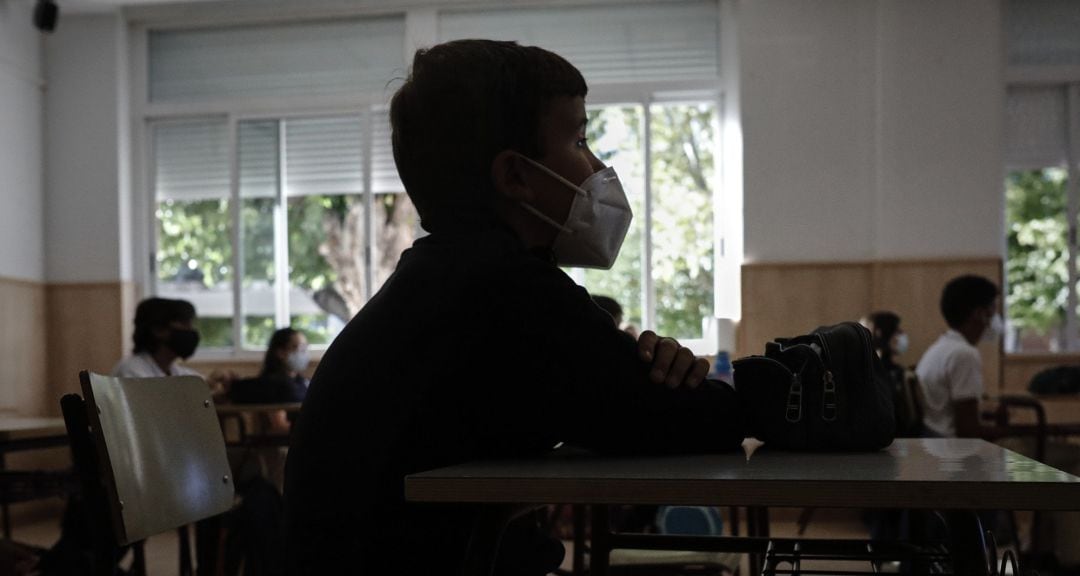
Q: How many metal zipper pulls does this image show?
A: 2